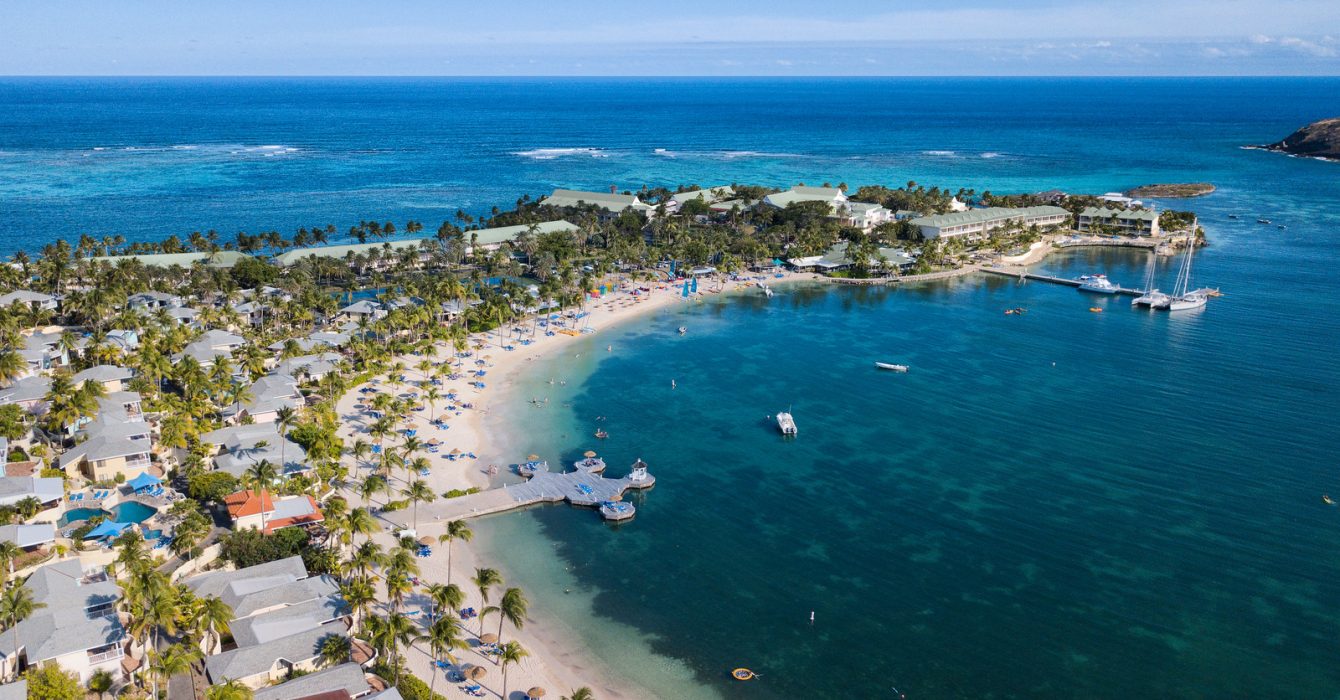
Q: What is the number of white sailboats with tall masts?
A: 2